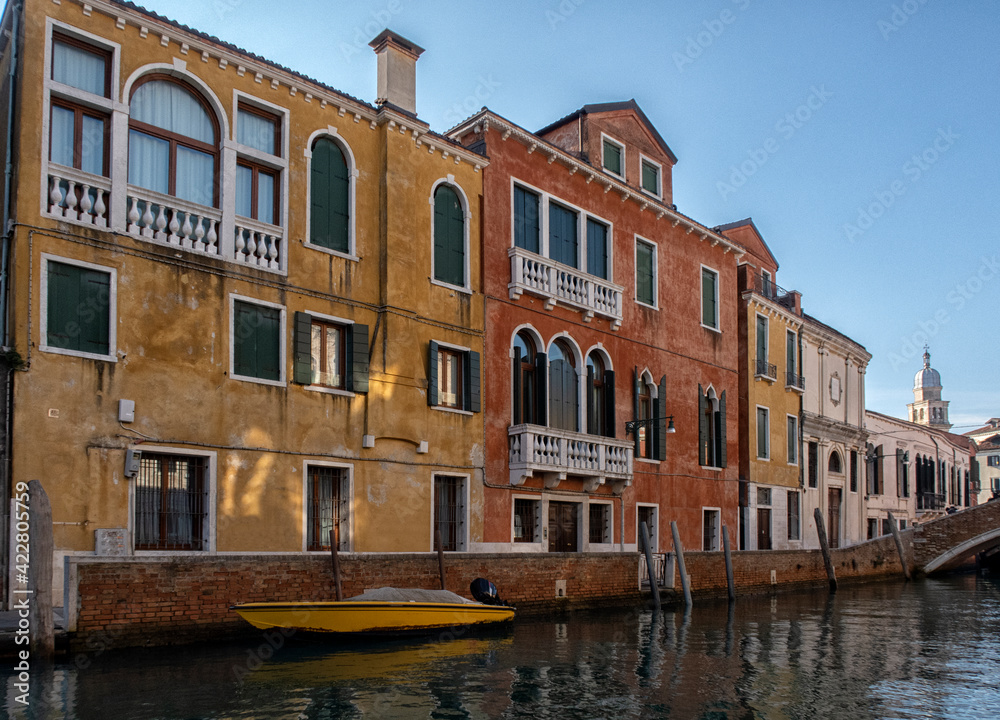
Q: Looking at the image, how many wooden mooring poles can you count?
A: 8